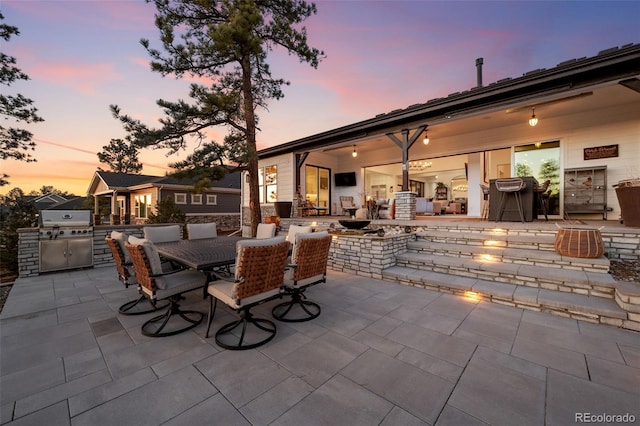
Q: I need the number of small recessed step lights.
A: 4